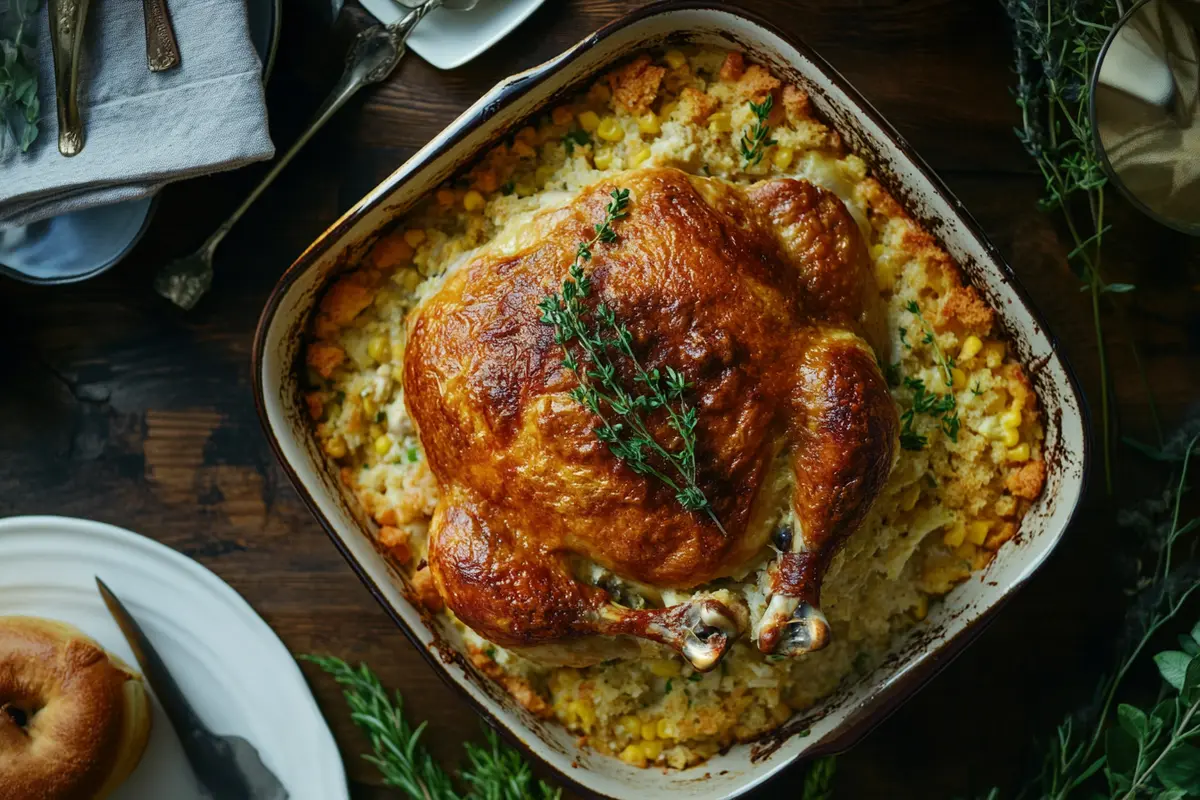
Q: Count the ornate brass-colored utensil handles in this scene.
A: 2